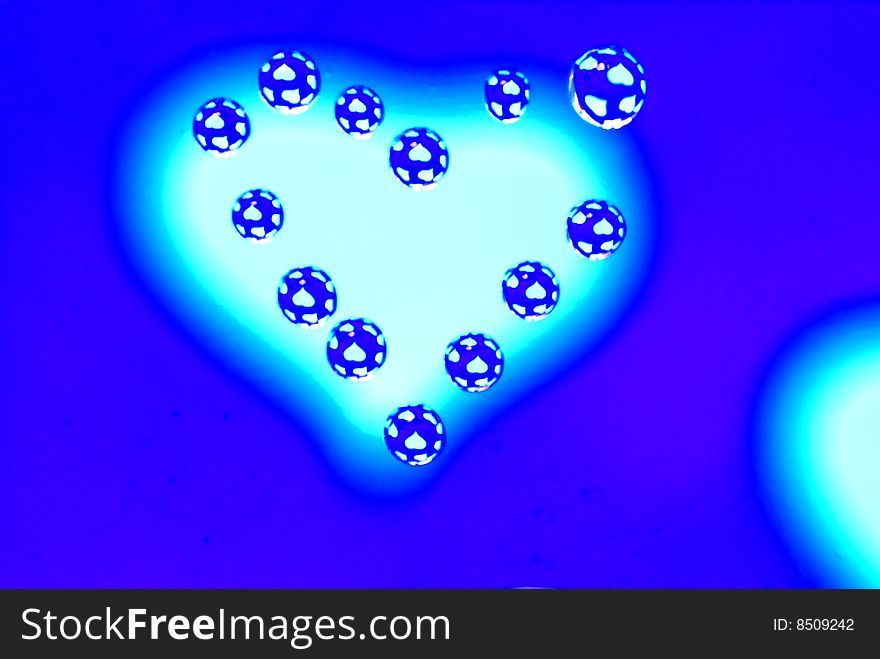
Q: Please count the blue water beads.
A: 13